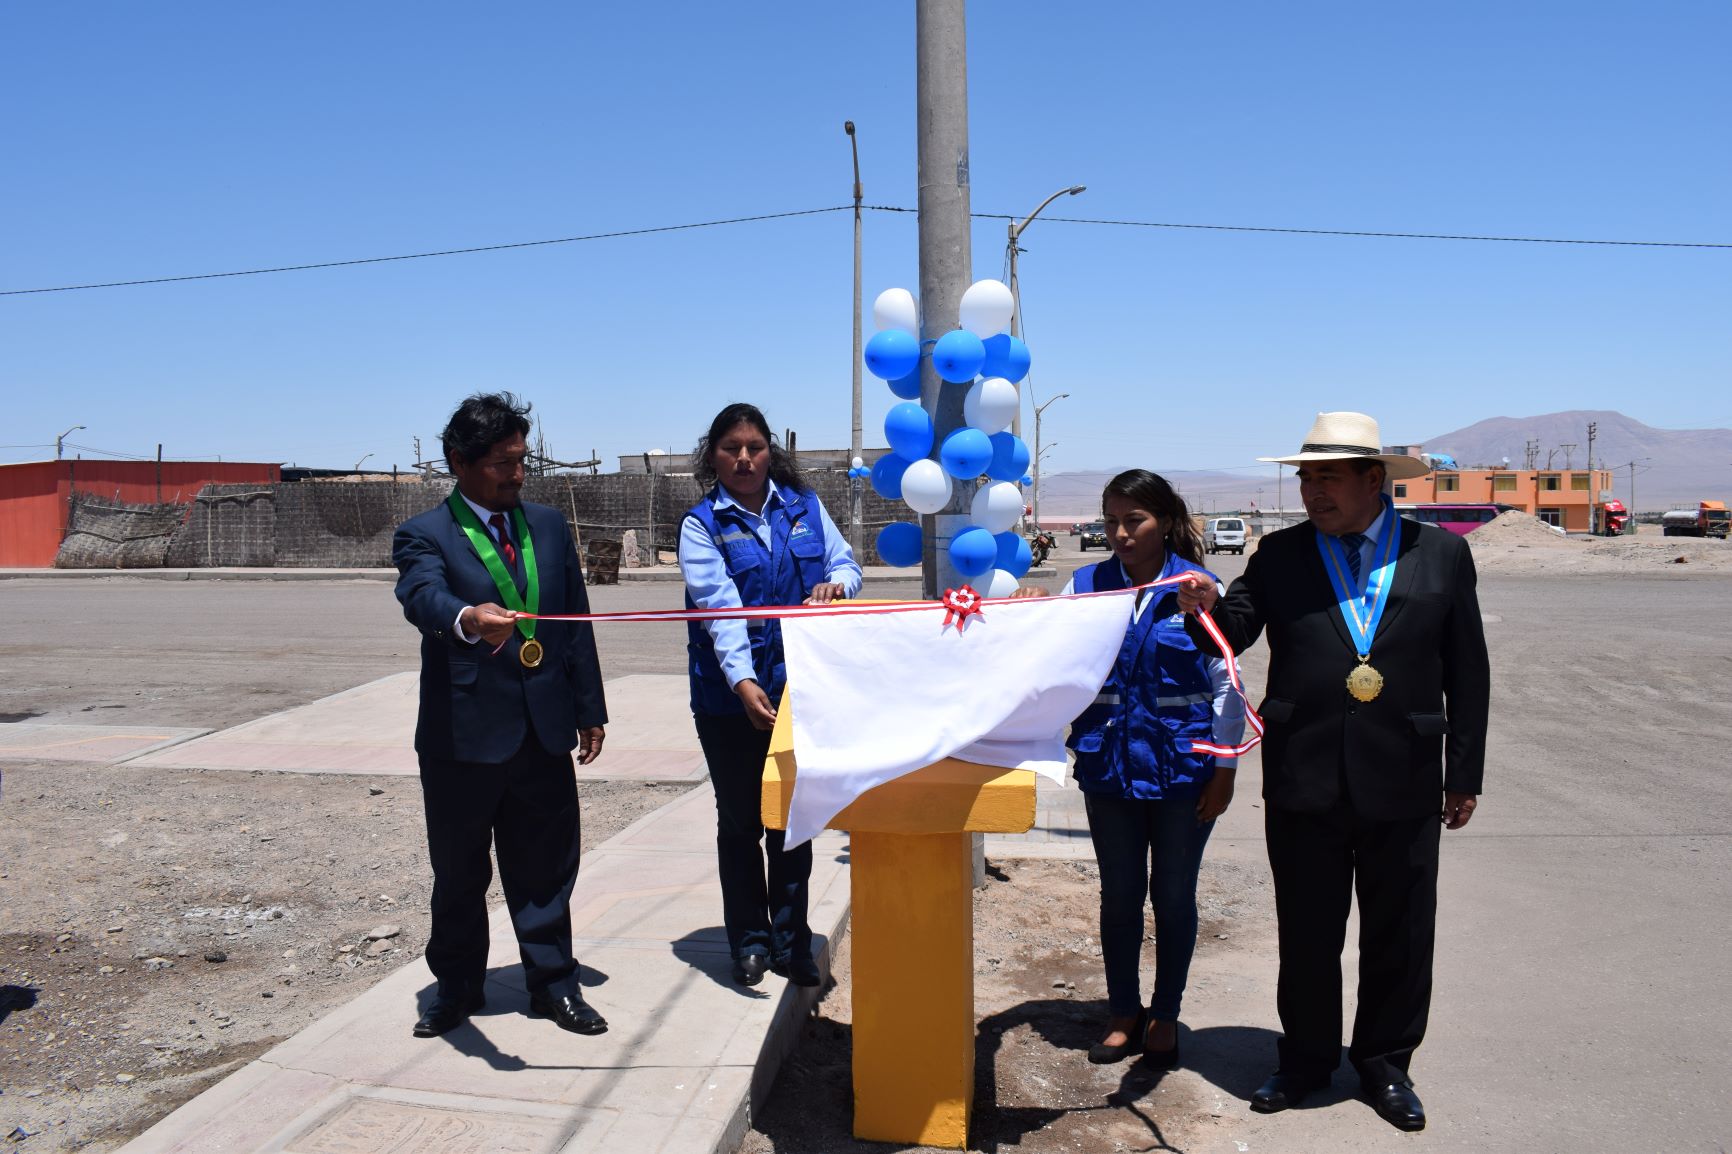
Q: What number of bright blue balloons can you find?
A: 11